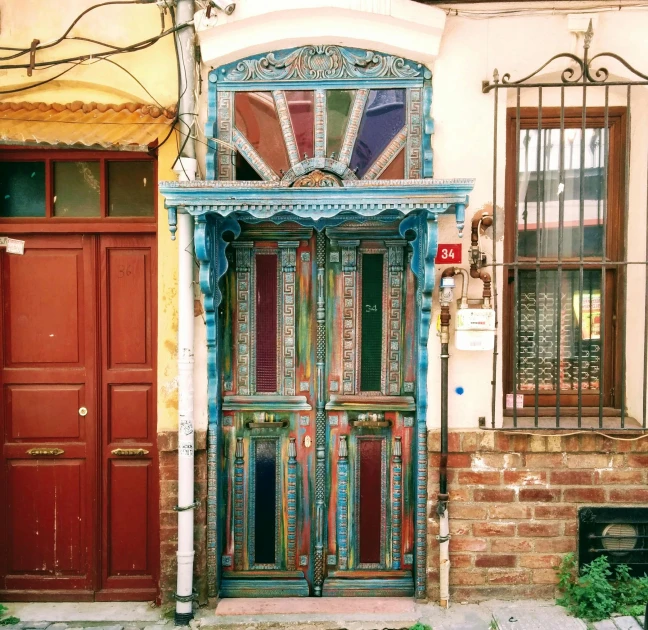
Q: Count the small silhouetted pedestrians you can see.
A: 0